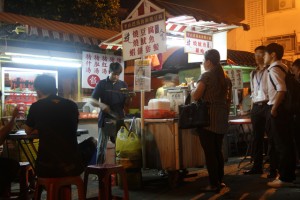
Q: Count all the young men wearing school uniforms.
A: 2